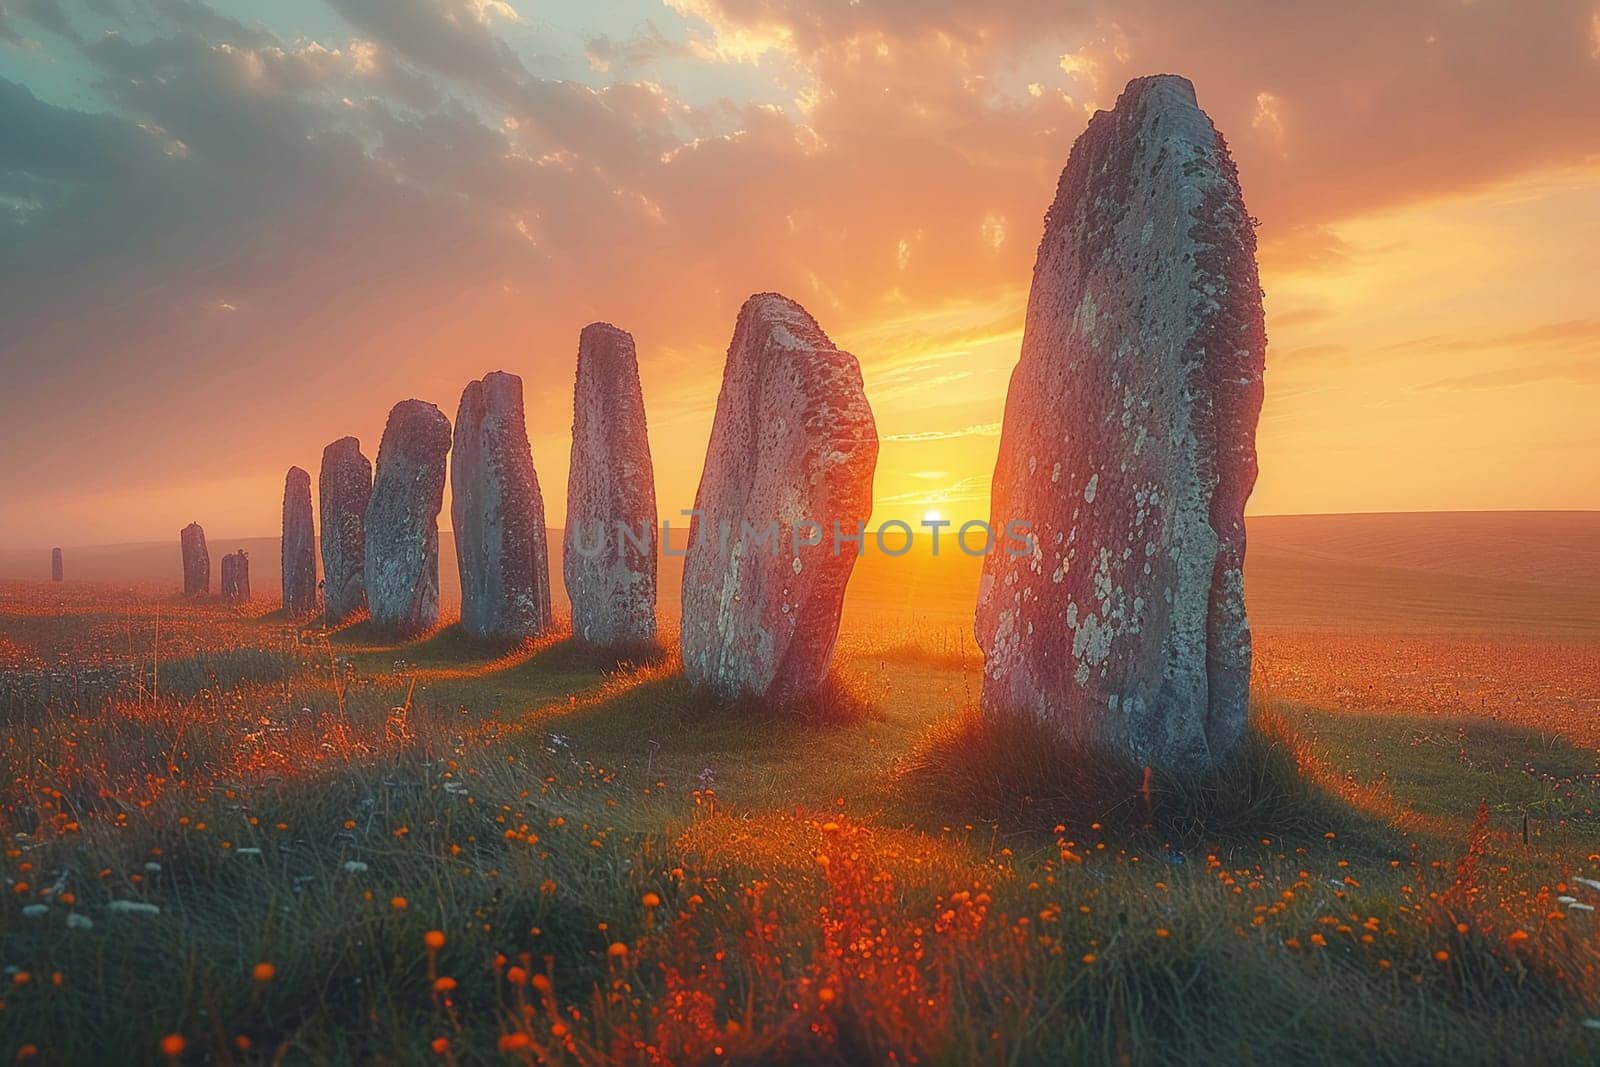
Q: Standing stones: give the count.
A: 10